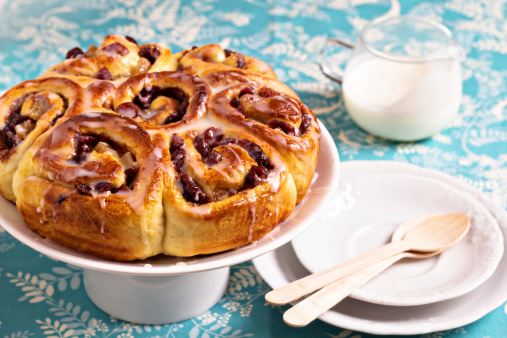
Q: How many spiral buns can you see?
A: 7